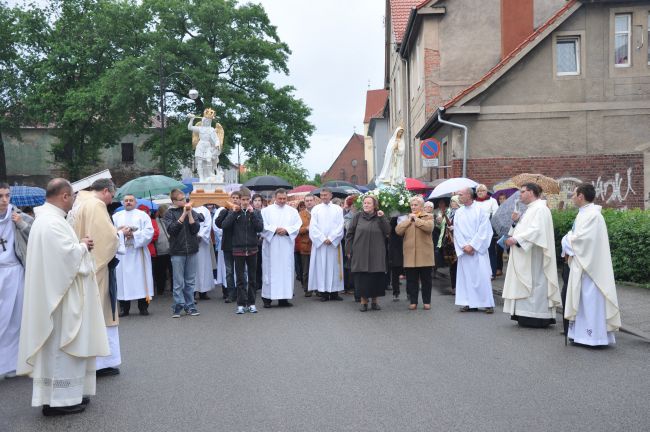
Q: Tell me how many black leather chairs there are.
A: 0